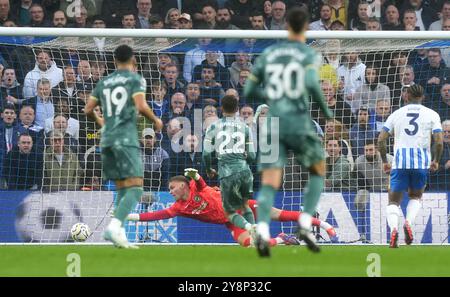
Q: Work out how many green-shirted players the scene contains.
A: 3